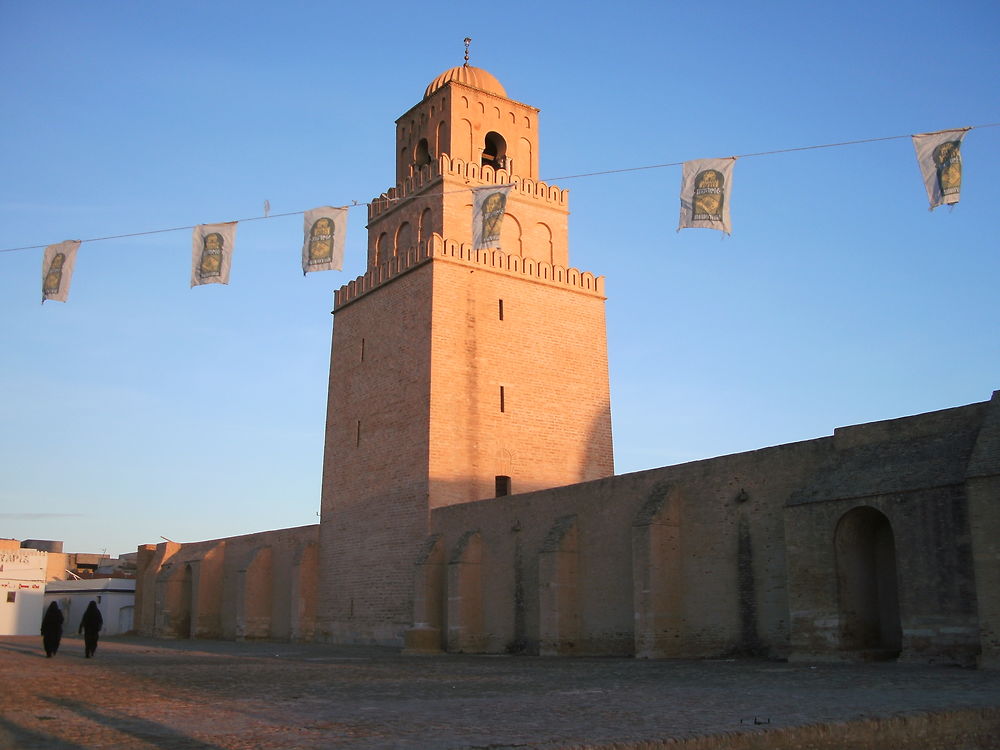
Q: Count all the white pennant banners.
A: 6